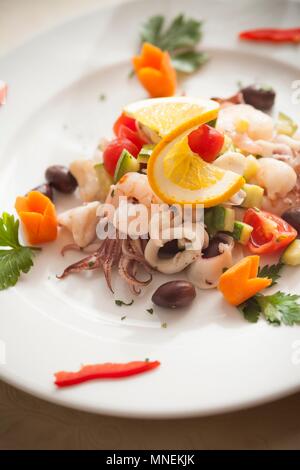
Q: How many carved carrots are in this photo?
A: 3